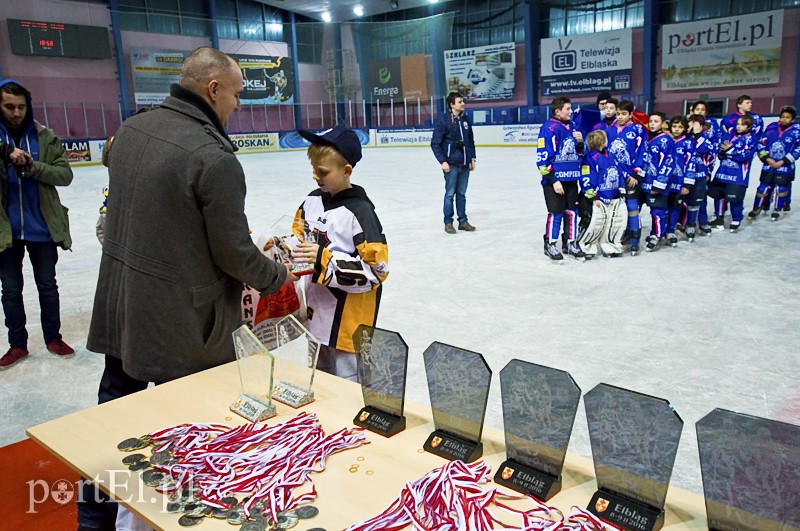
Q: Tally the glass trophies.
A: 8